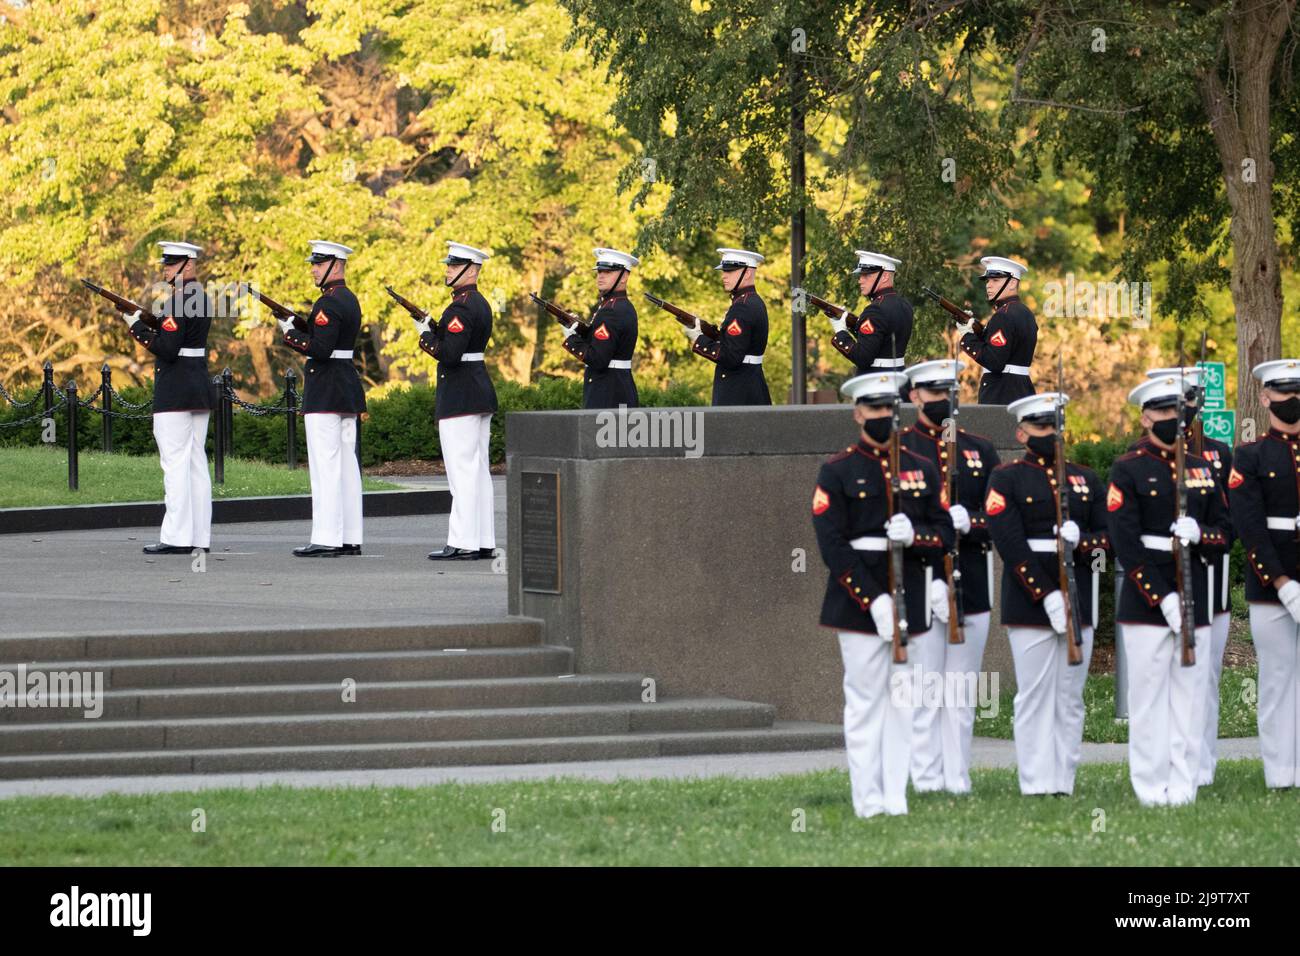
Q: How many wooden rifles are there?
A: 12